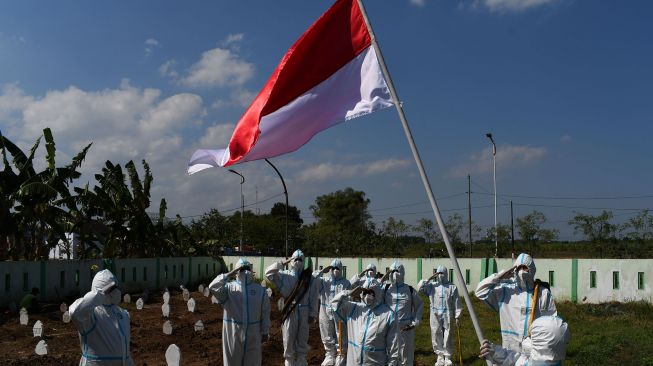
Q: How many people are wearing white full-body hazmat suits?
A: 10